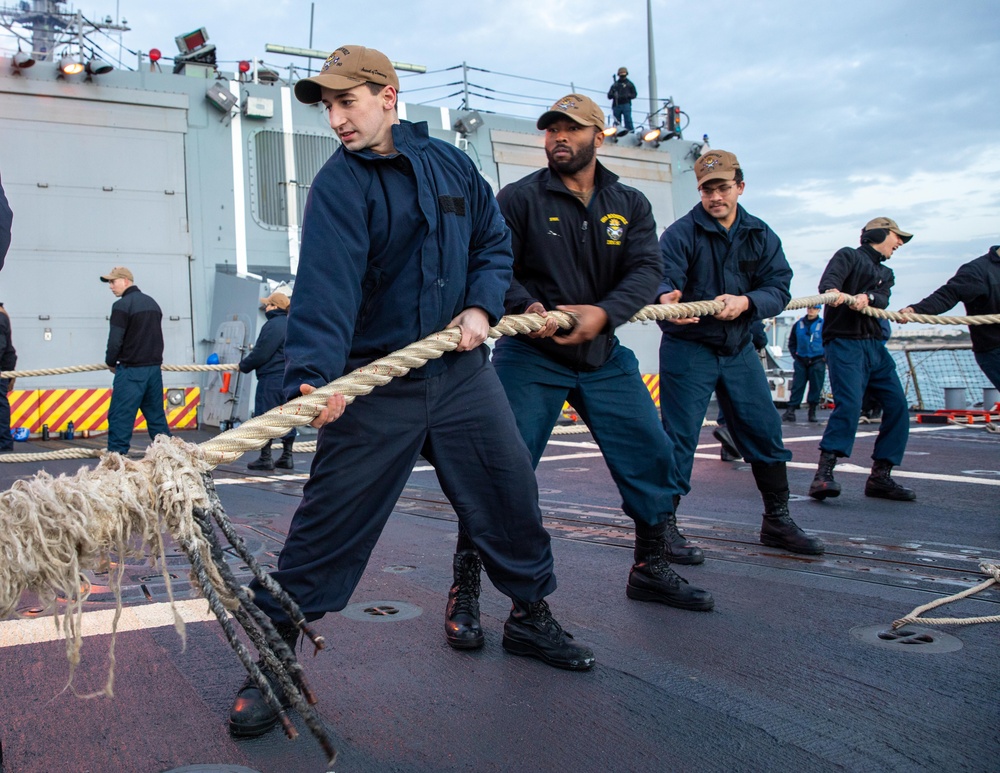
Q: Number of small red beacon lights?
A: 2